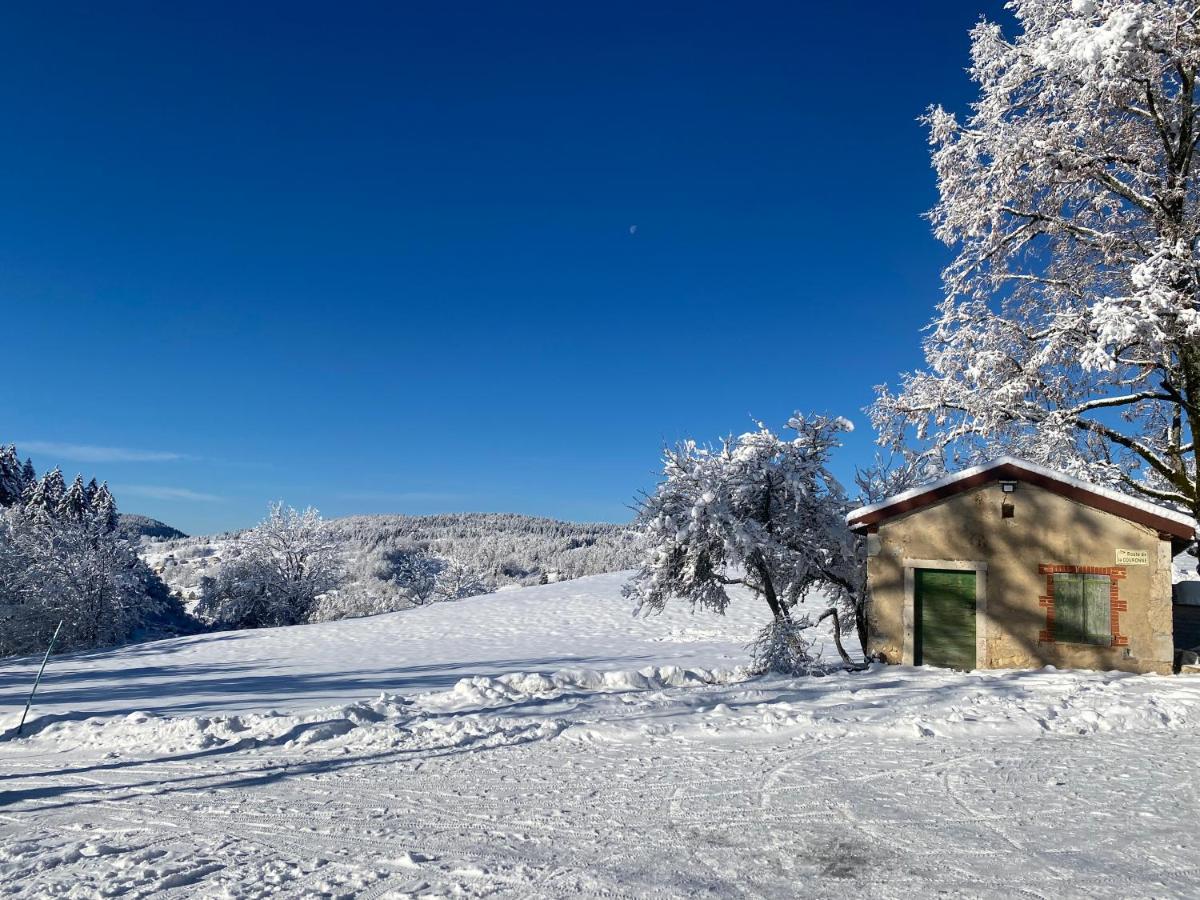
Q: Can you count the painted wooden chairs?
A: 0